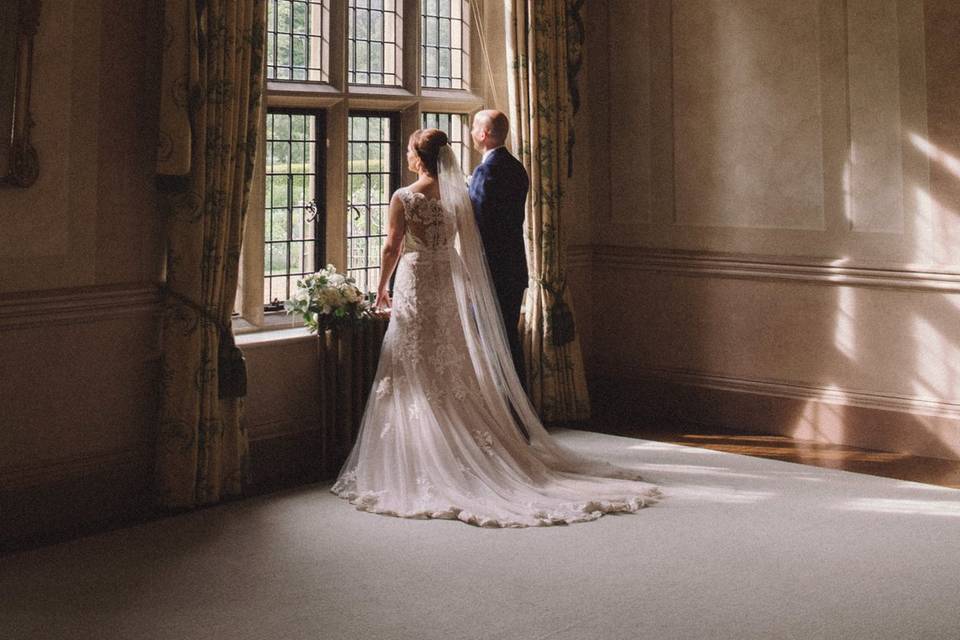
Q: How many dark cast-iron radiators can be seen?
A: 1